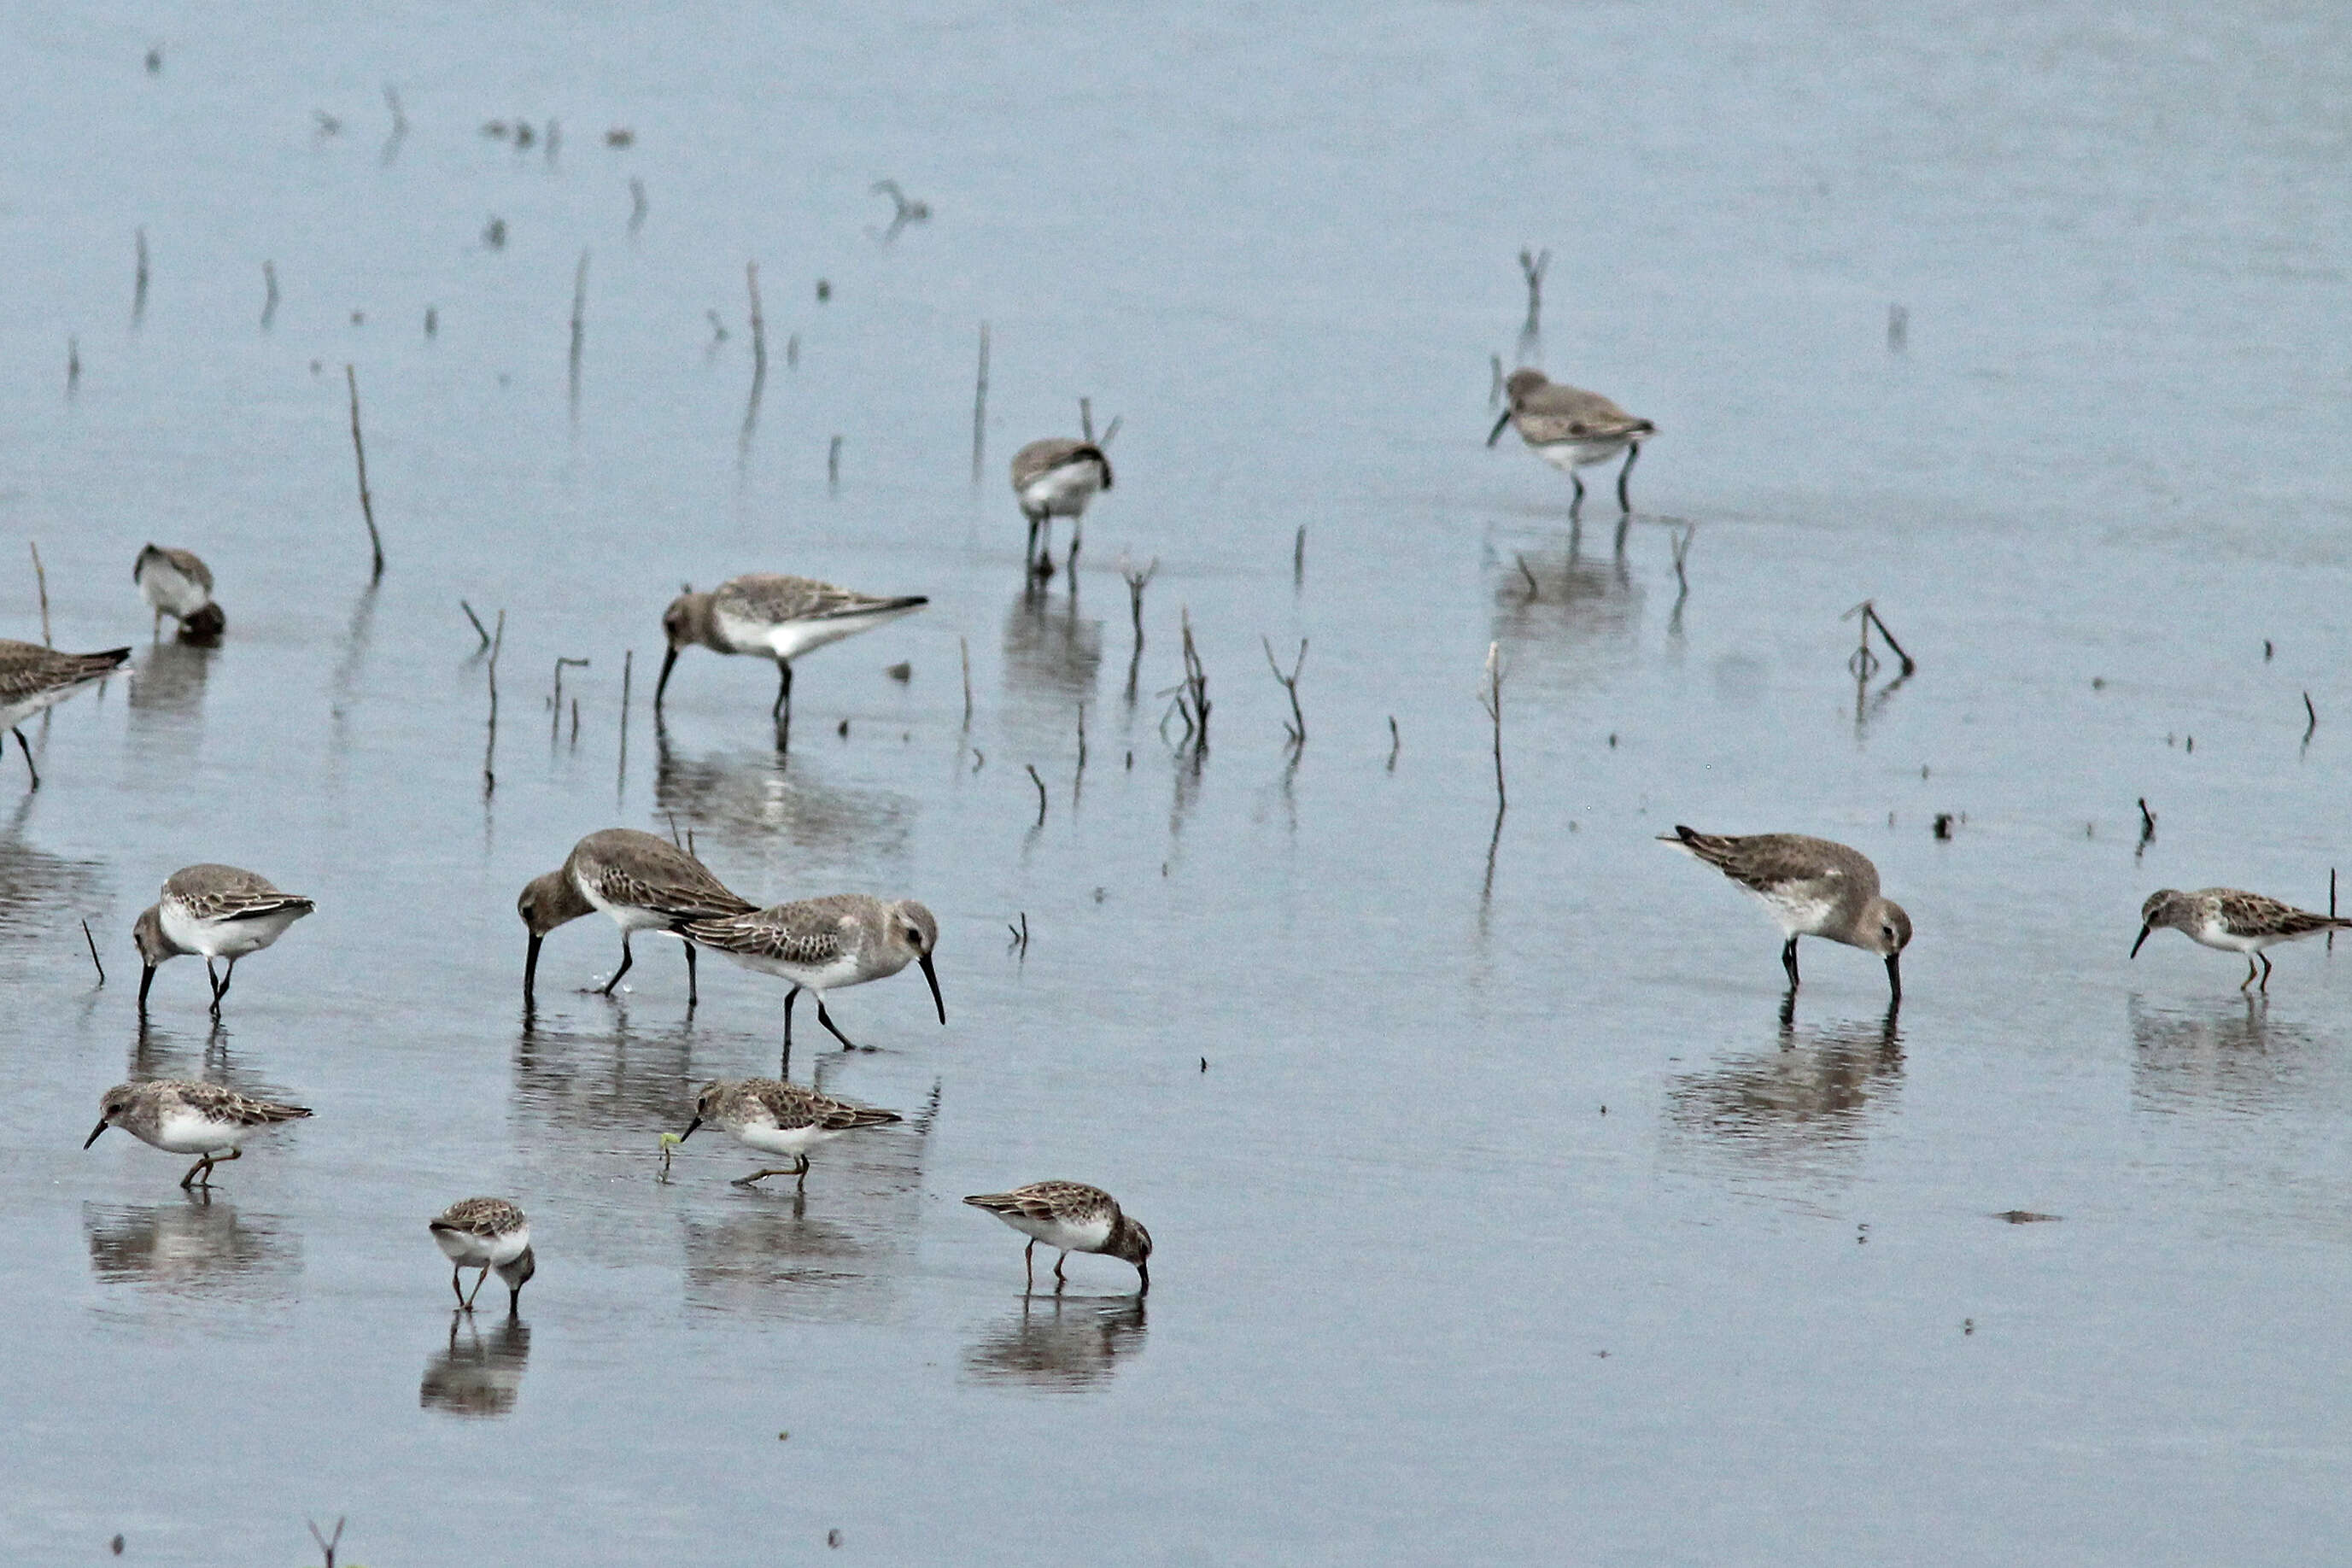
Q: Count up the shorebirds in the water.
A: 14